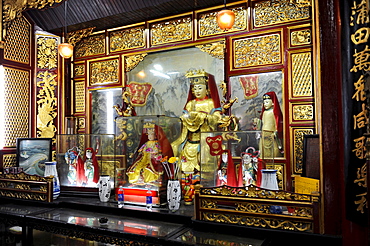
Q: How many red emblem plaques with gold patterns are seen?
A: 3